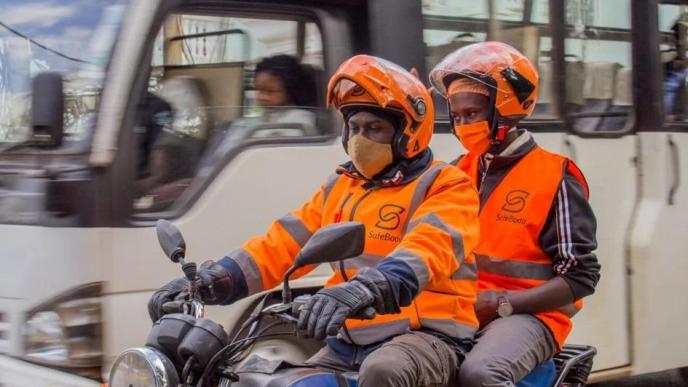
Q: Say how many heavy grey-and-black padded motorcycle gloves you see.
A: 2